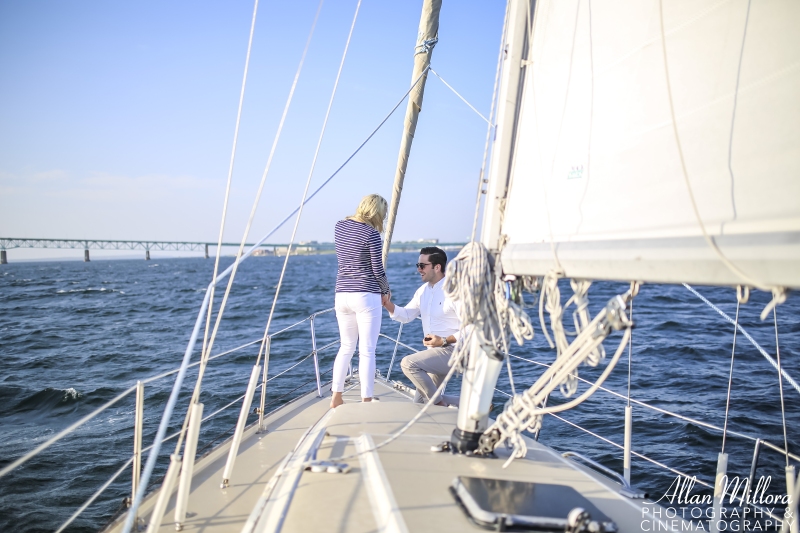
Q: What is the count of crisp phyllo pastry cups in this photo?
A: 0